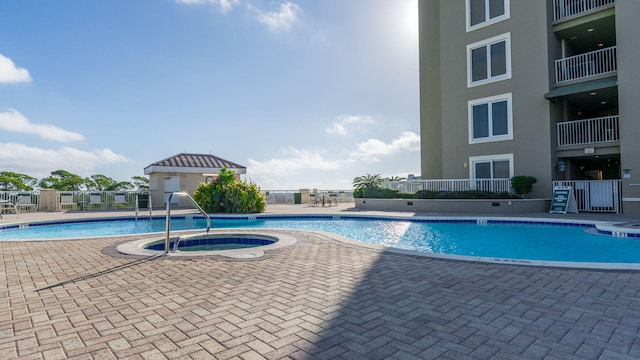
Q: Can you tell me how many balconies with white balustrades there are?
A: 3